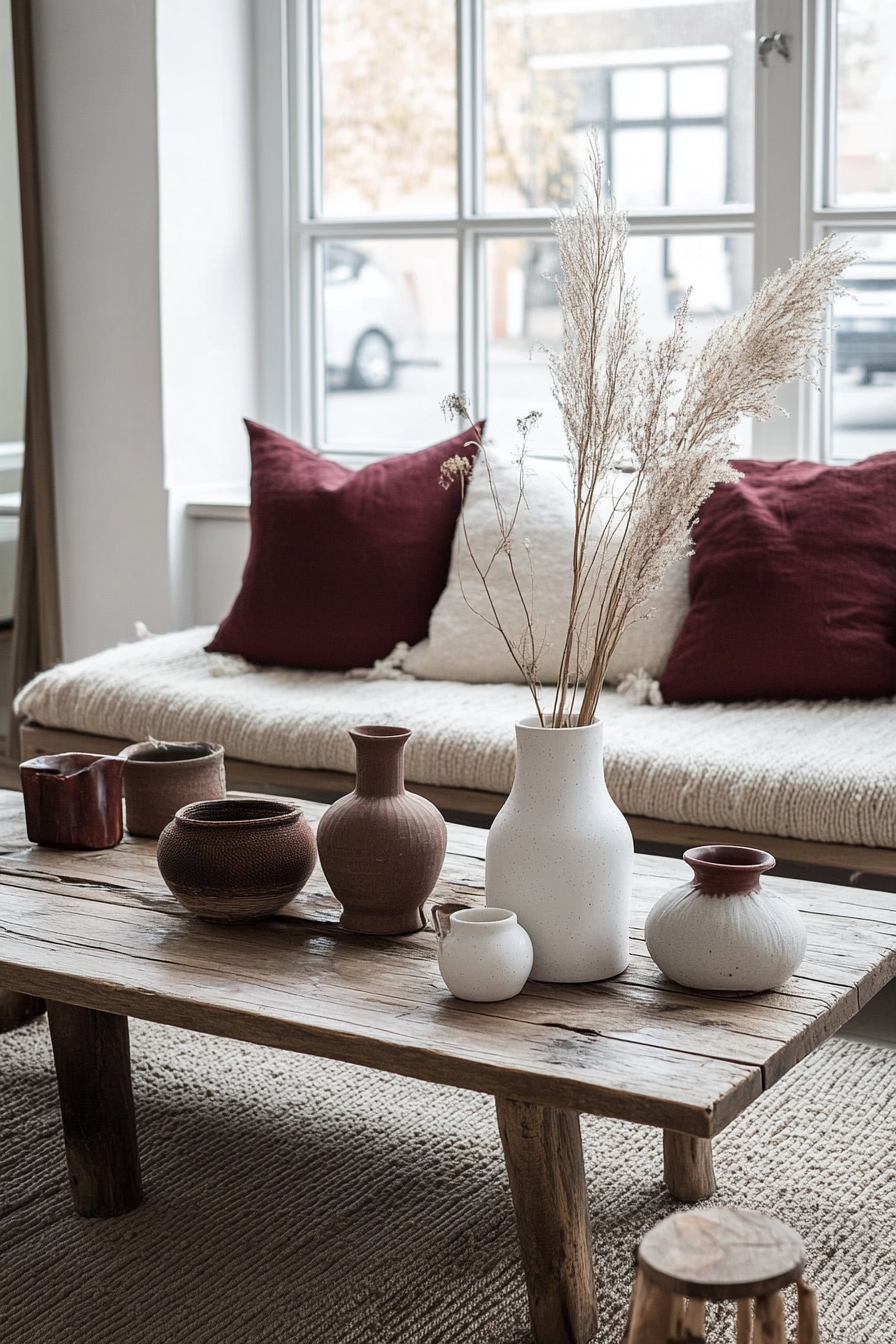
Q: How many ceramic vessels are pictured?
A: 7